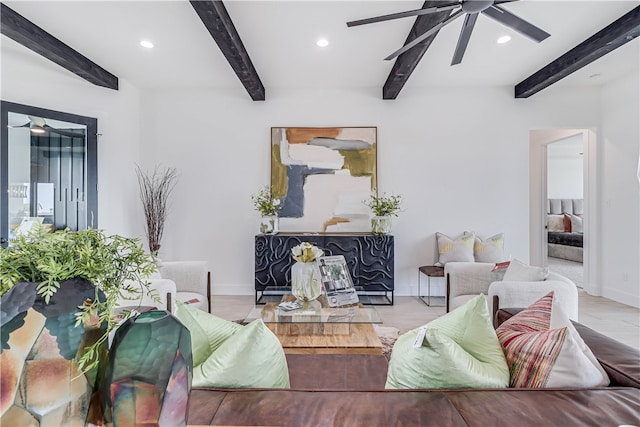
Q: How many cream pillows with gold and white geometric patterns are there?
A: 2